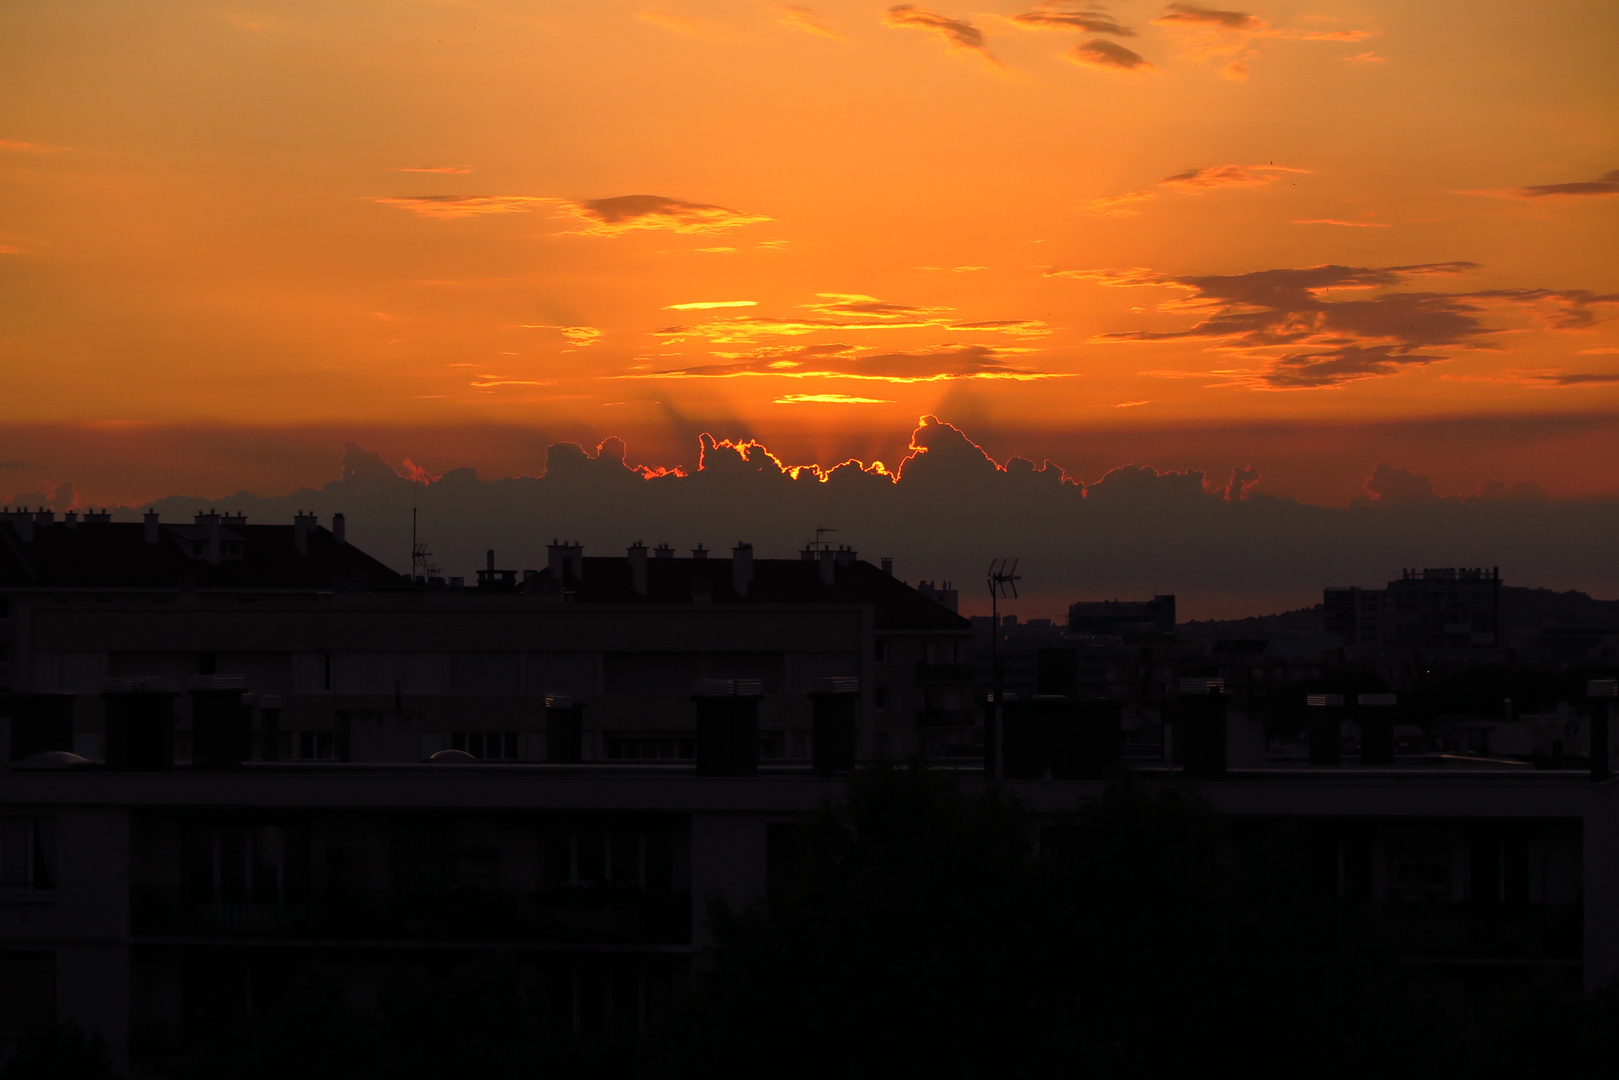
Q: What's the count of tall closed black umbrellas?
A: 0